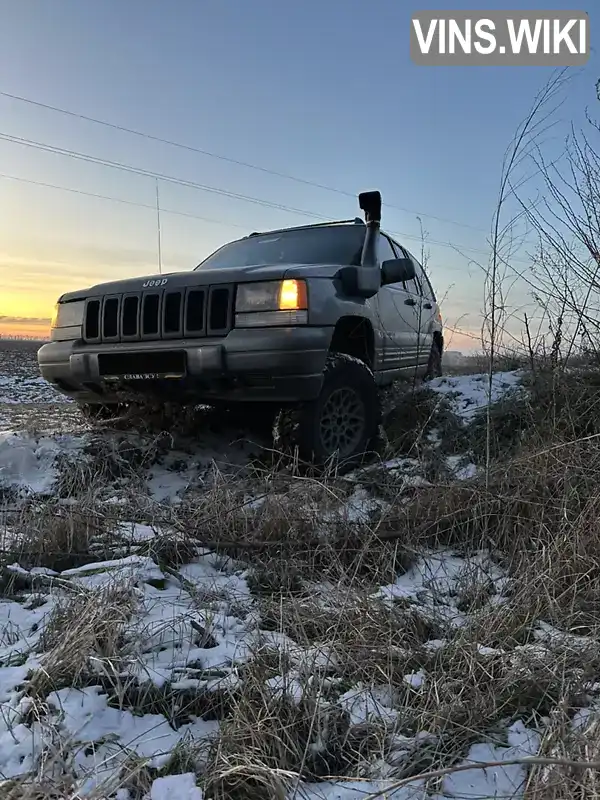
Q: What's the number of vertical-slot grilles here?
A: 7